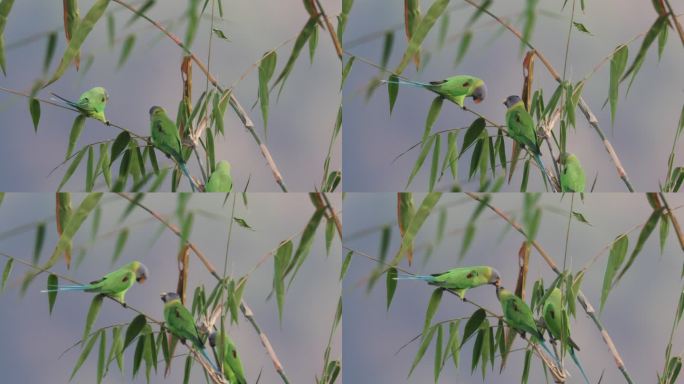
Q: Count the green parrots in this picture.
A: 12